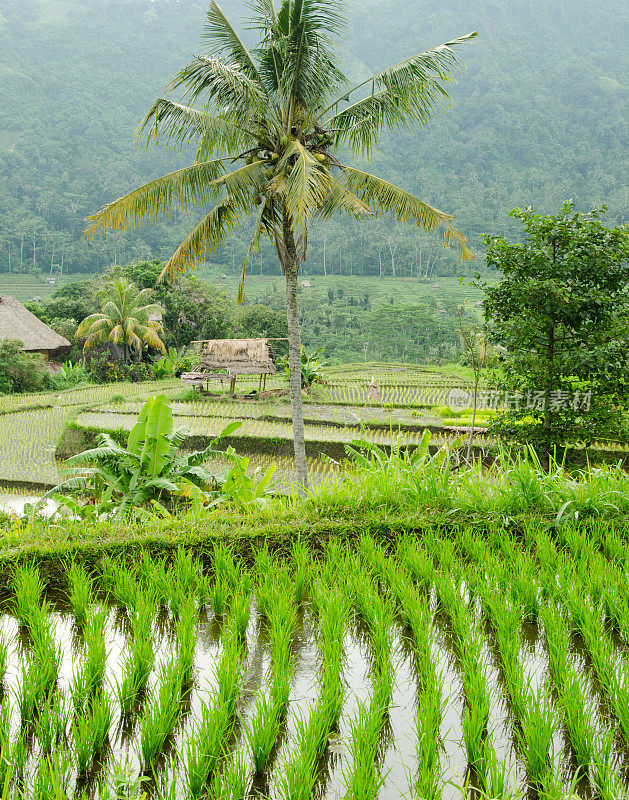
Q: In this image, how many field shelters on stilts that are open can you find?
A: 1